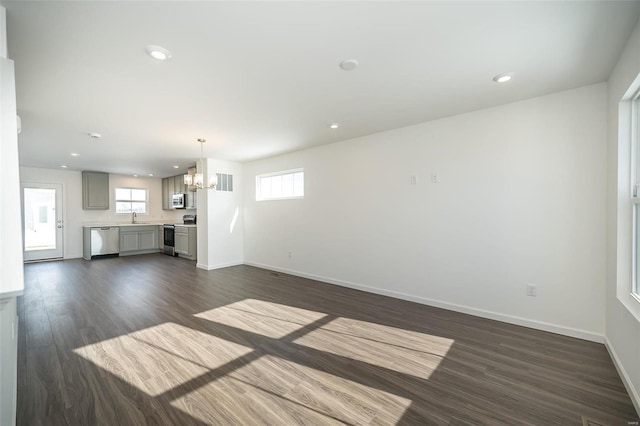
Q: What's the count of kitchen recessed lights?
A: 5